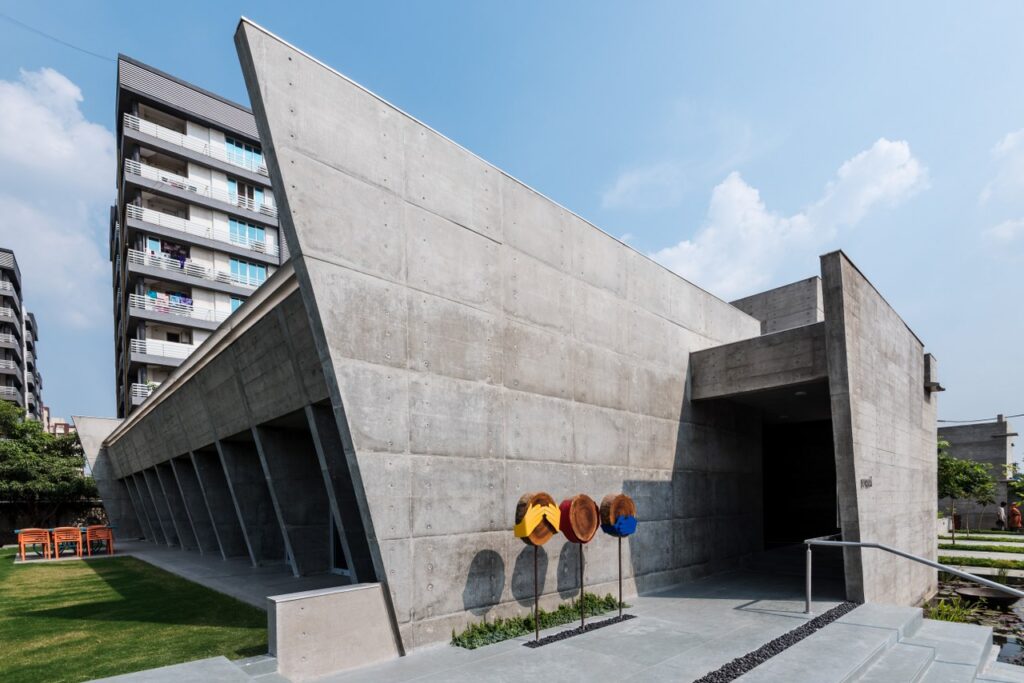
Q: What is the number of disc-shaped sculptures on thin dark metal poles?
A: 3